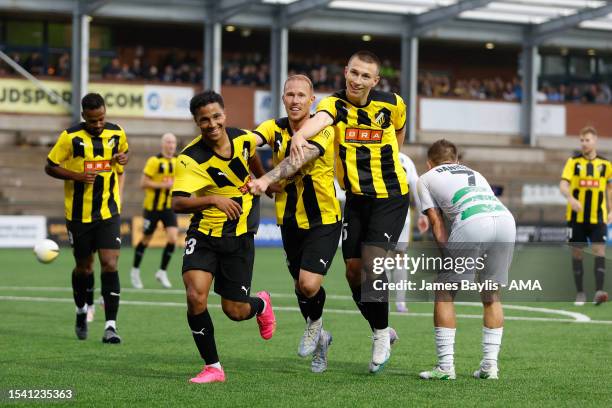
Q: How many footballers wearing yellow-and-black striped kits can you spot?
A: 6